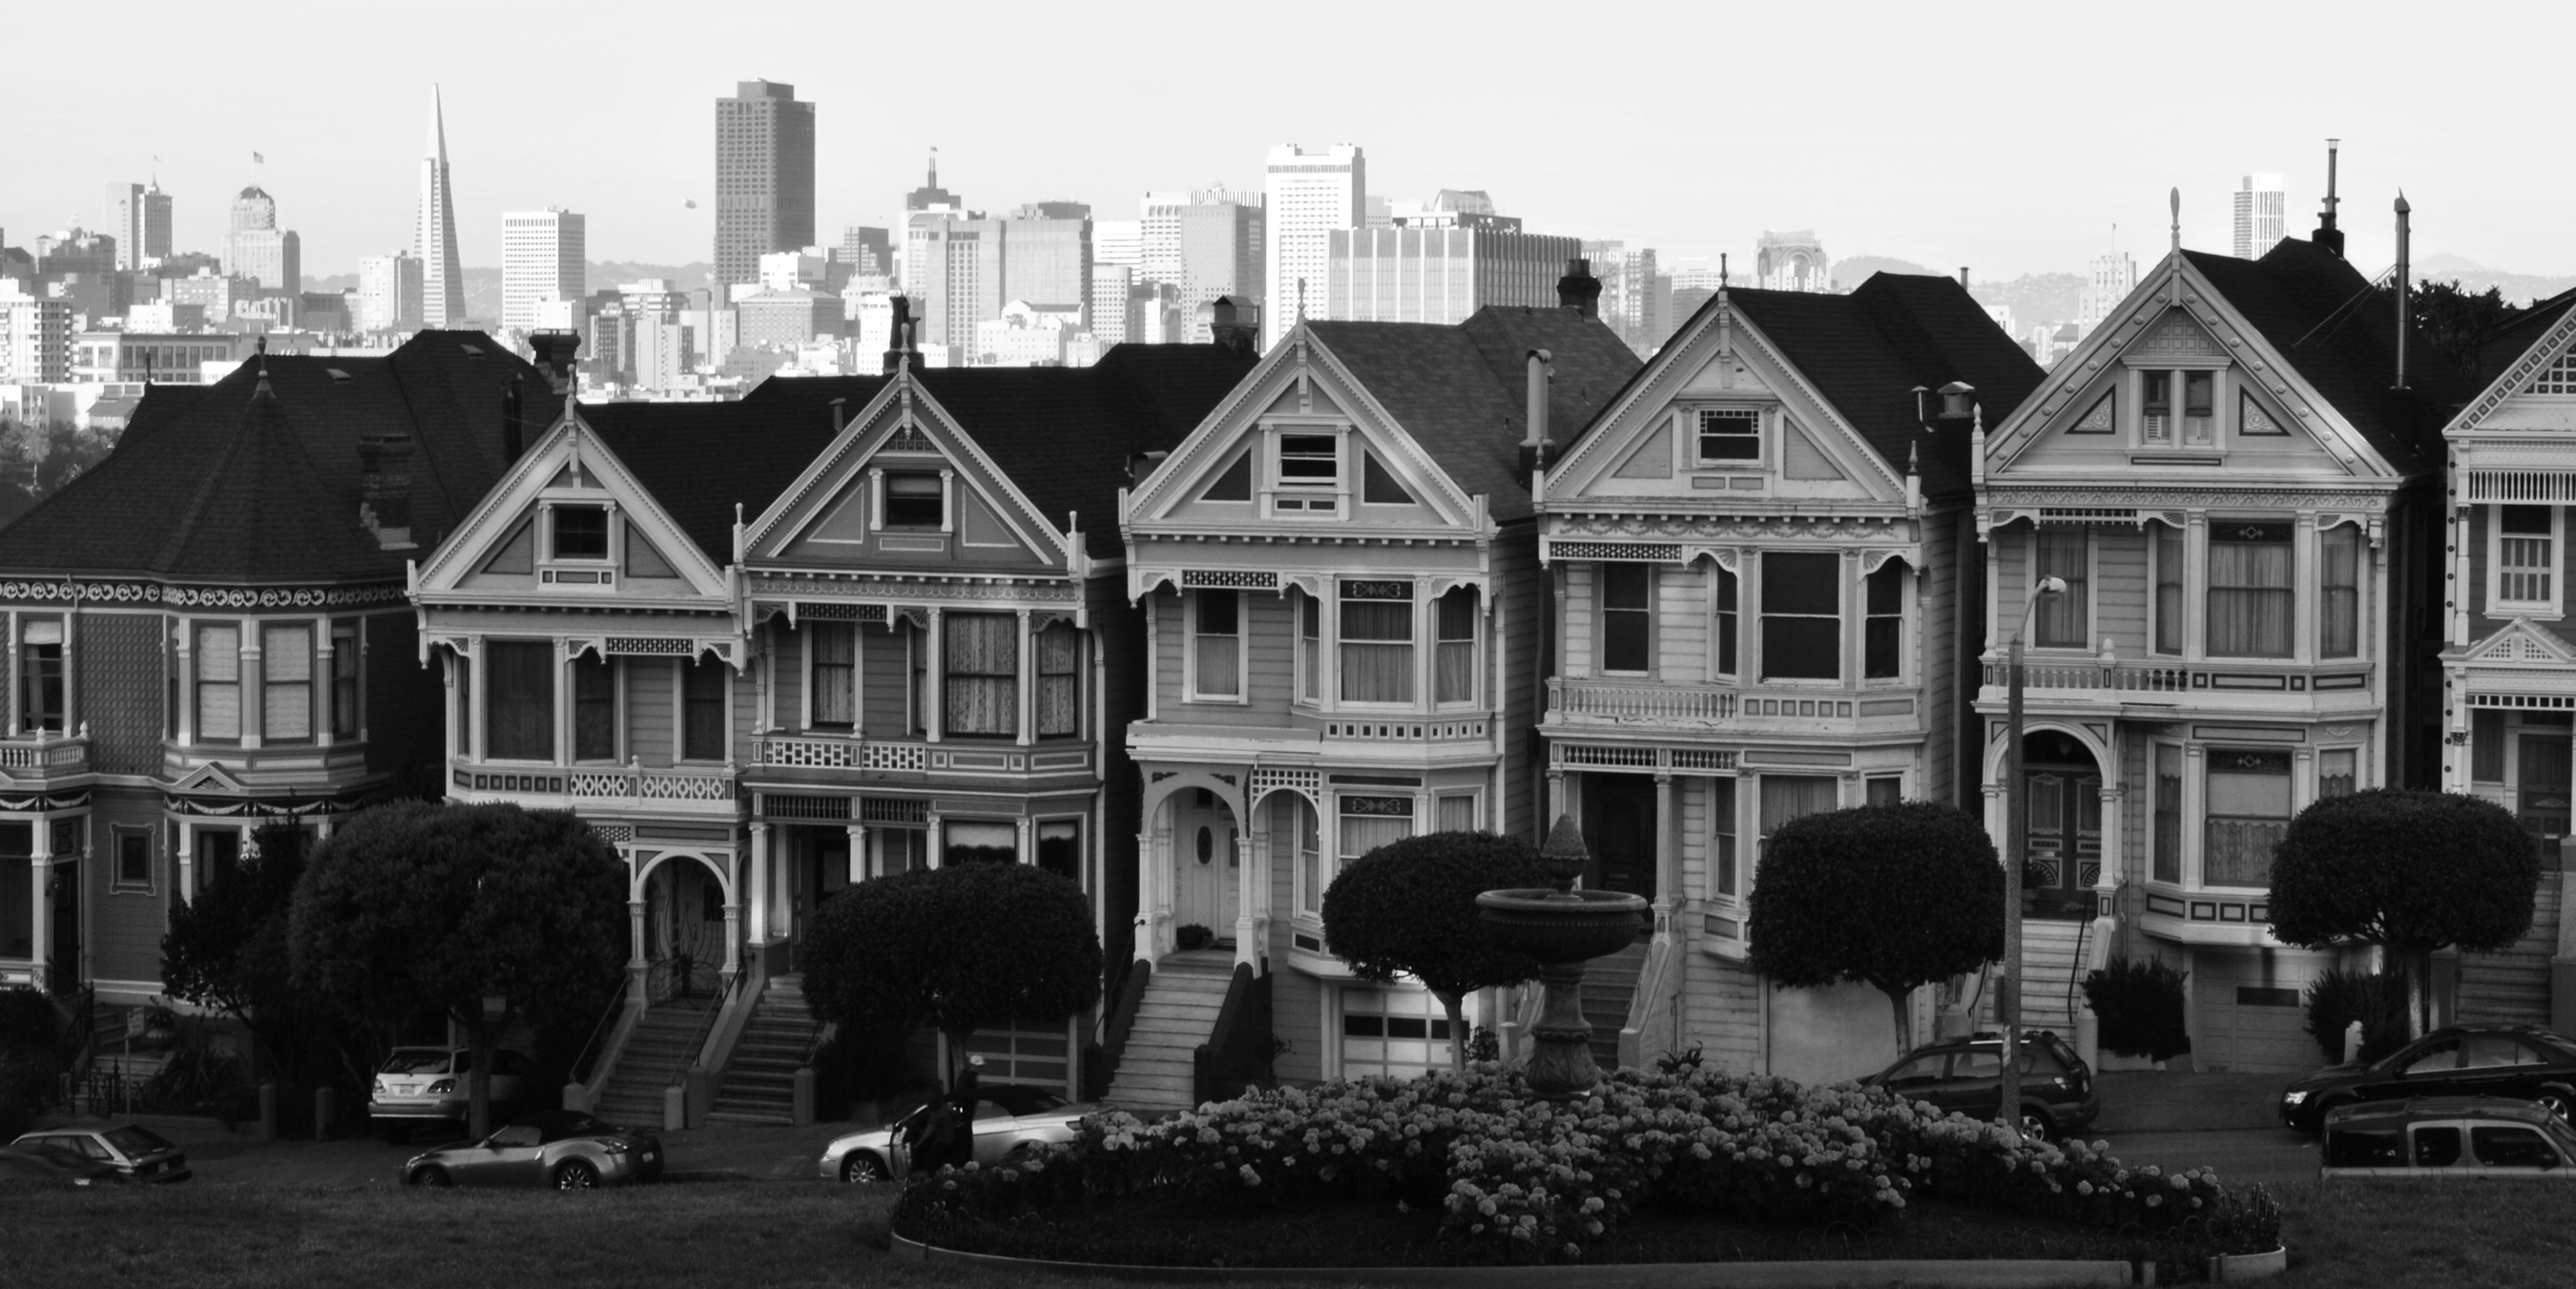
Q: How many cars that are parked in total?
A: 7